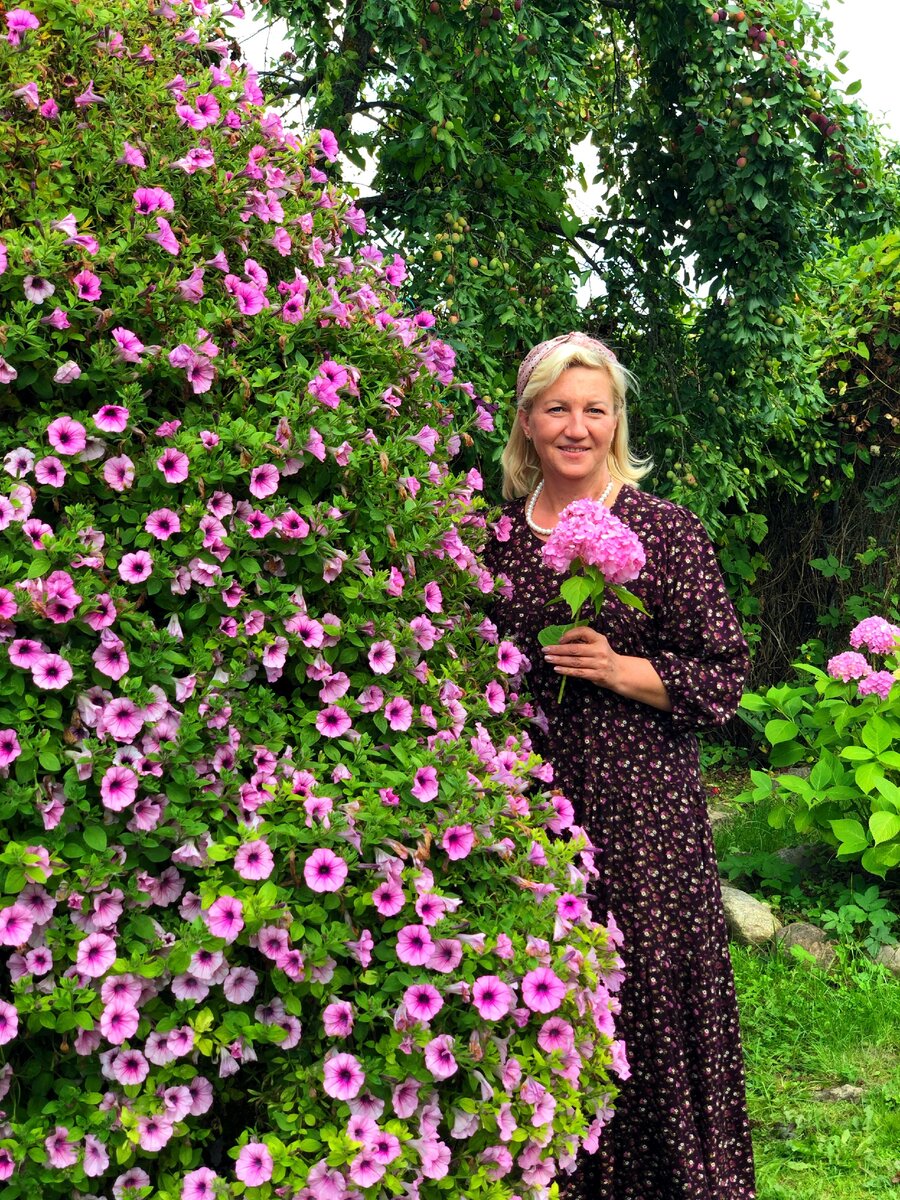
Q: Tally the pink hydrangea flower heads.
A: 4